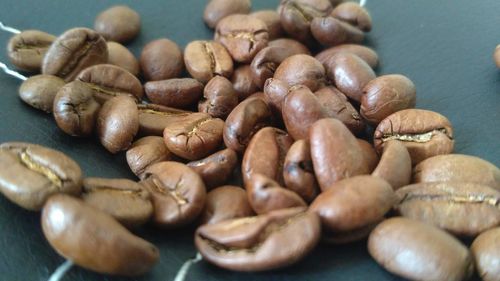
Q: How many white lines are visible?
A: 5